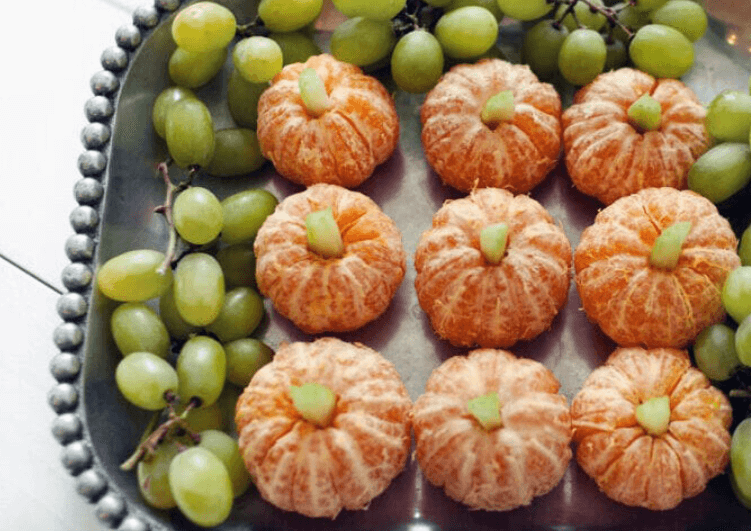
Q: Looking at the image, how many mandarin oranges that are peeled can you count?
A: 9